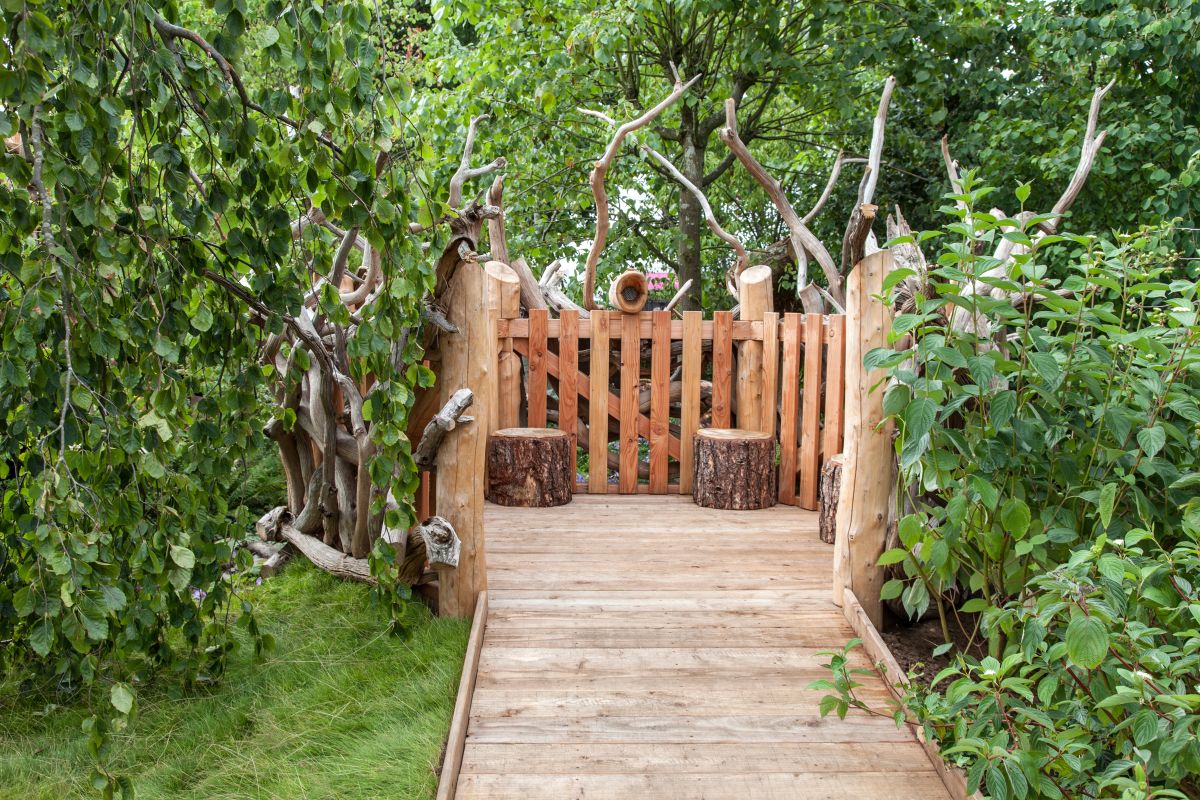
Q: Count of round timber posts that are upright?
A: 4